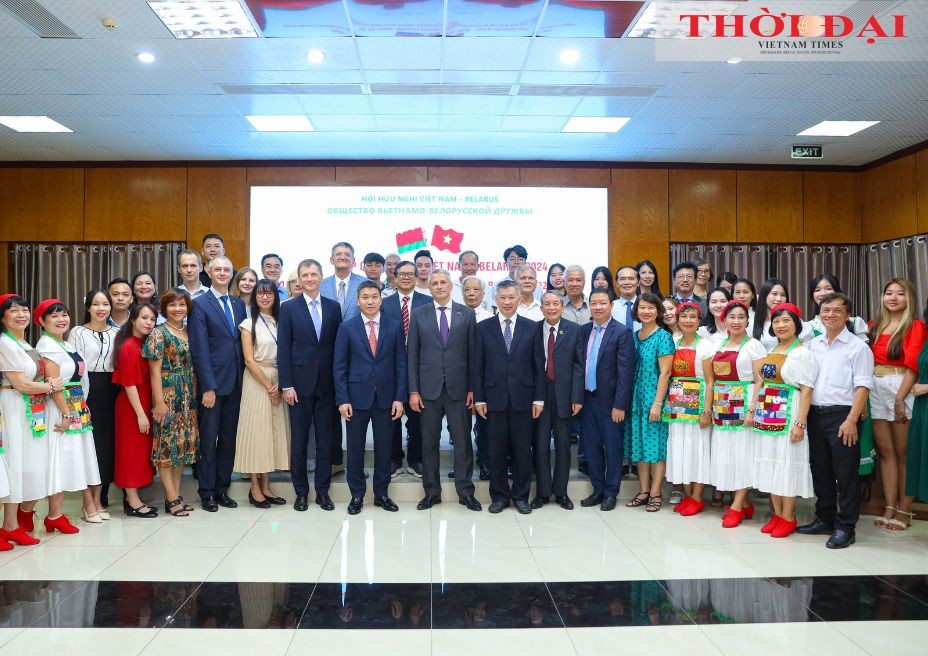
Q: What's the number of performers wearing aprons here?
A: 5